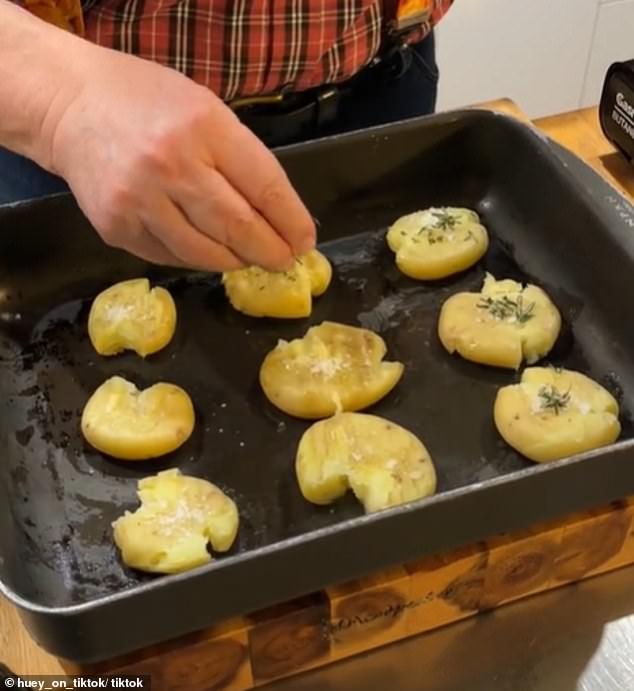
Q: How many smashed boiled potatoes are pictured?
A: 9